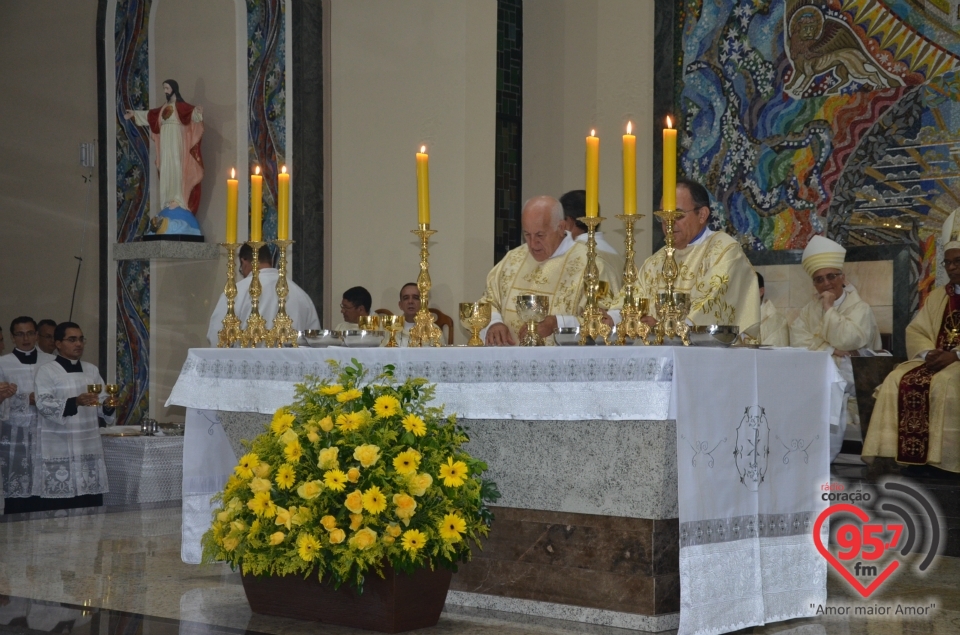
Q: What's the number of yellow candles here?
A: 7